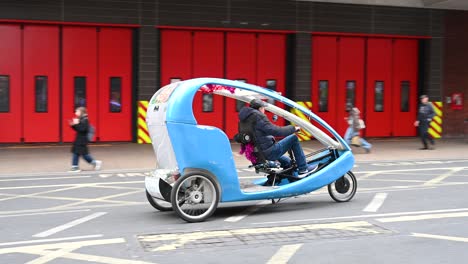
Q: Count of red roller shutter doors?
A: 3